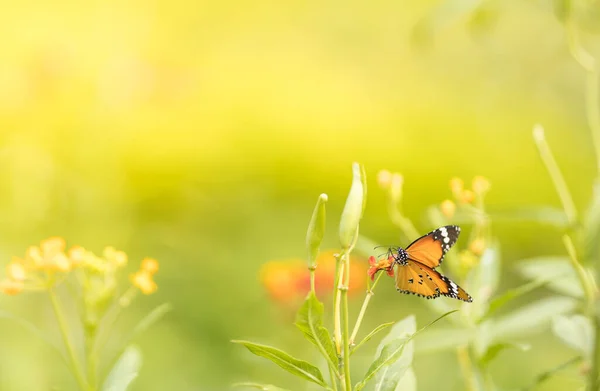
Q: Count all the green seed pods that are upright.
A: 2